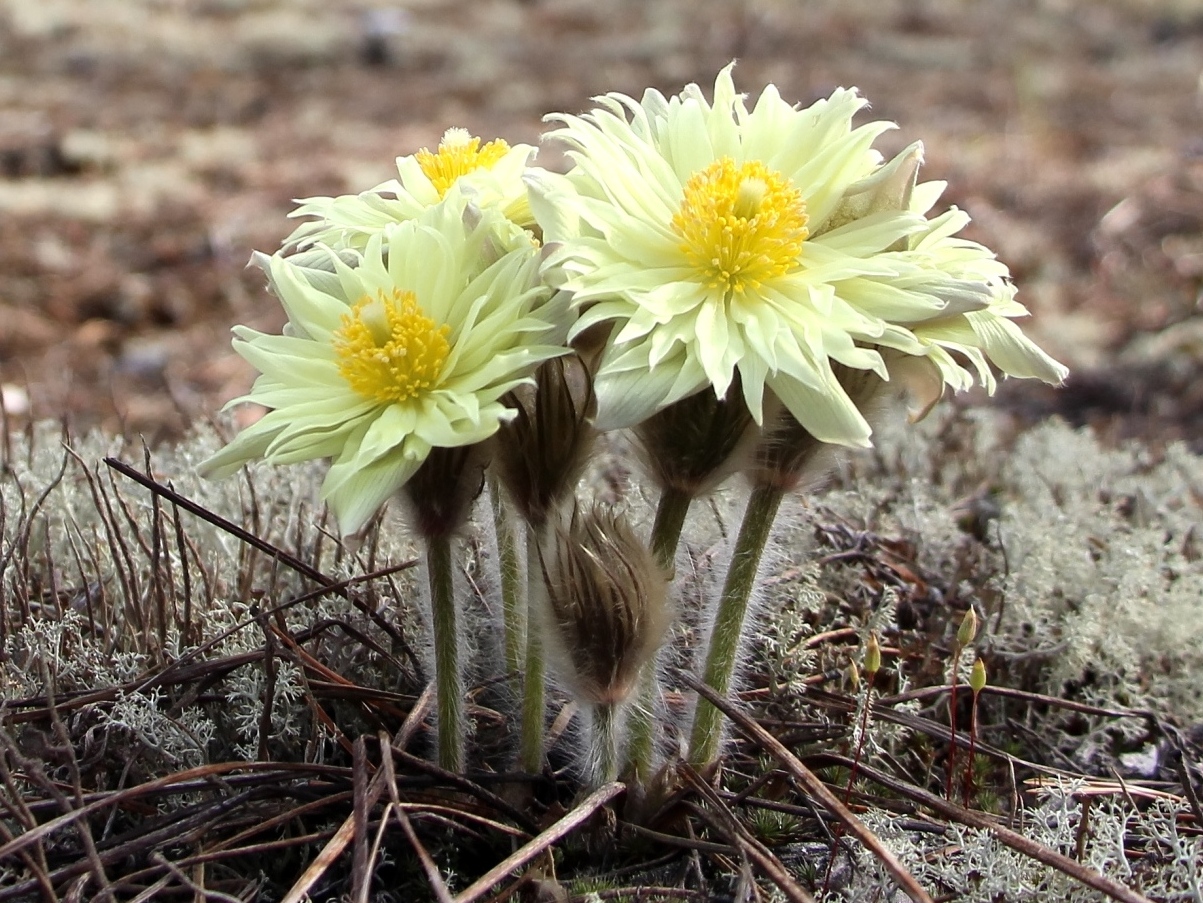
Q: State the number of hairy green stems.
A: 6